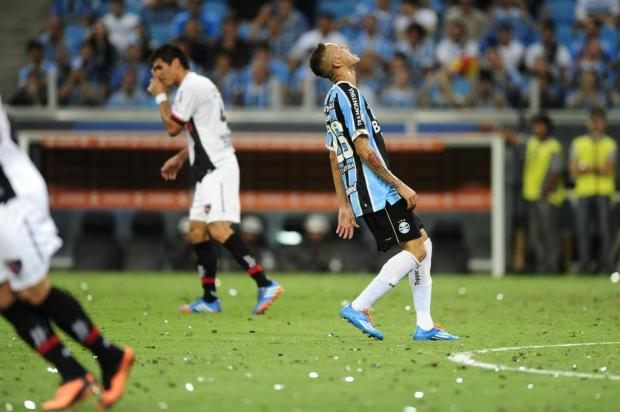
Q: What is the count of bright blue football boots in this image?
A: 4